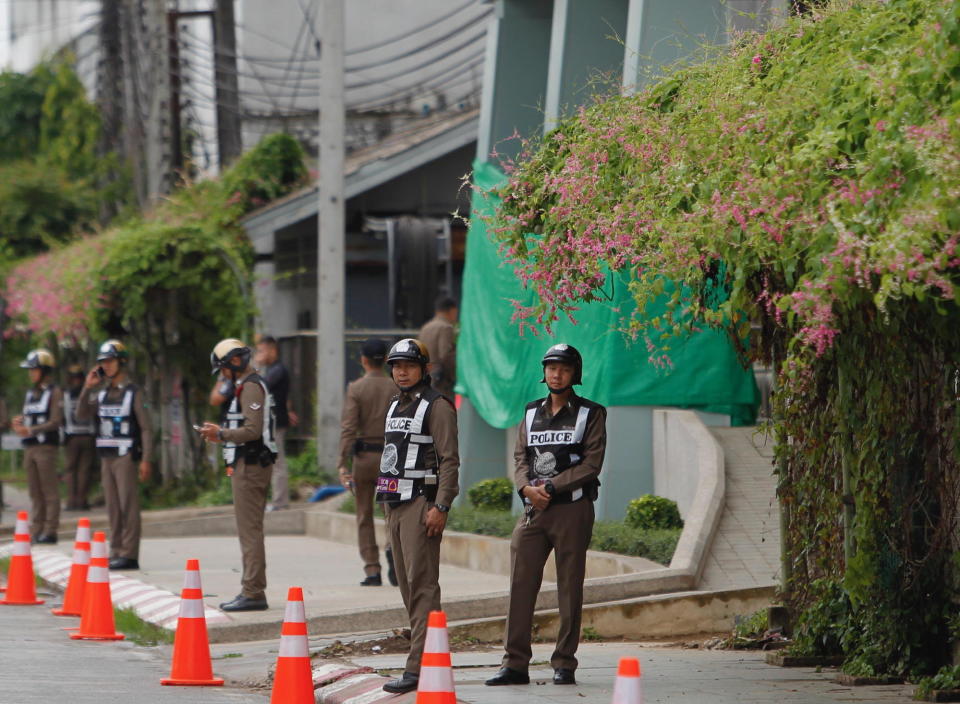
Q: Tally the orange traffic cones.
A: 7